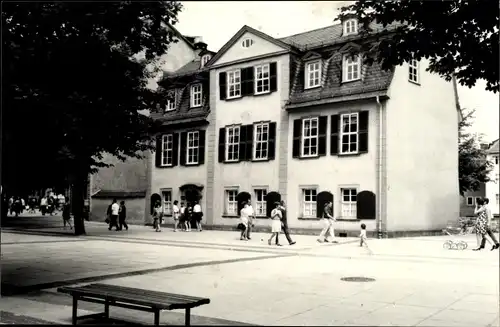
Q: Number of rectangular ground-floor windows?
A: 5